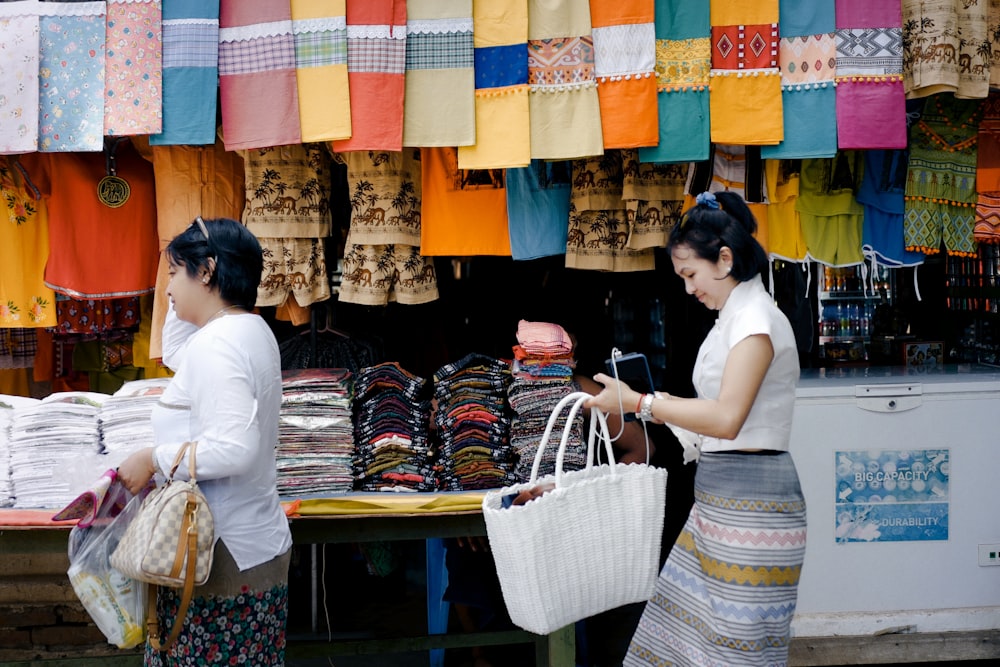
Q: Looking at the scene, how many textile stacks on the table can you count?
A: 7